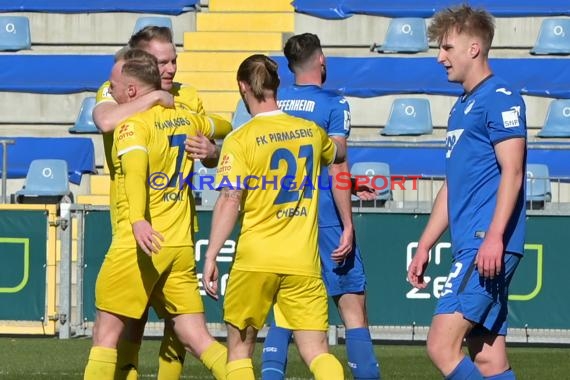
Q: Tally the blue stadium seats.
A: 12